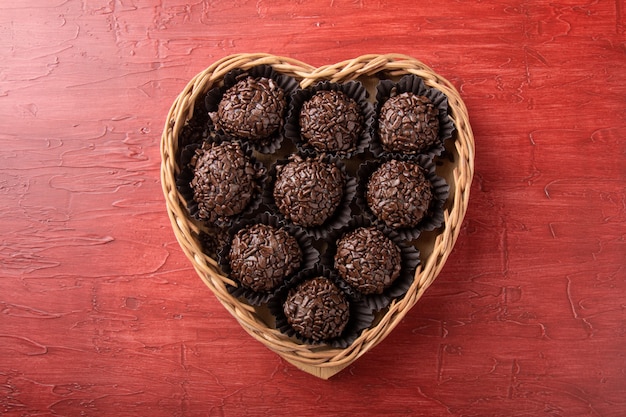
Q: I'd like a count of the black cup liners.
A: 9